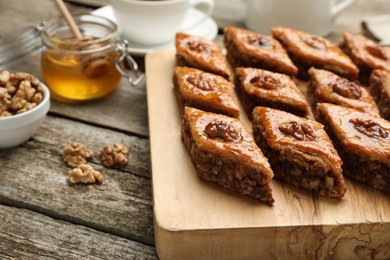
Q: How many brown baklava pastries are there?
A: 11